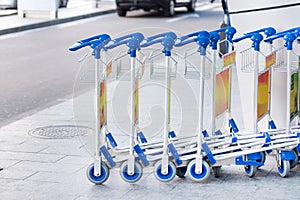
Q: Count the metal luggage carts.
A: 7